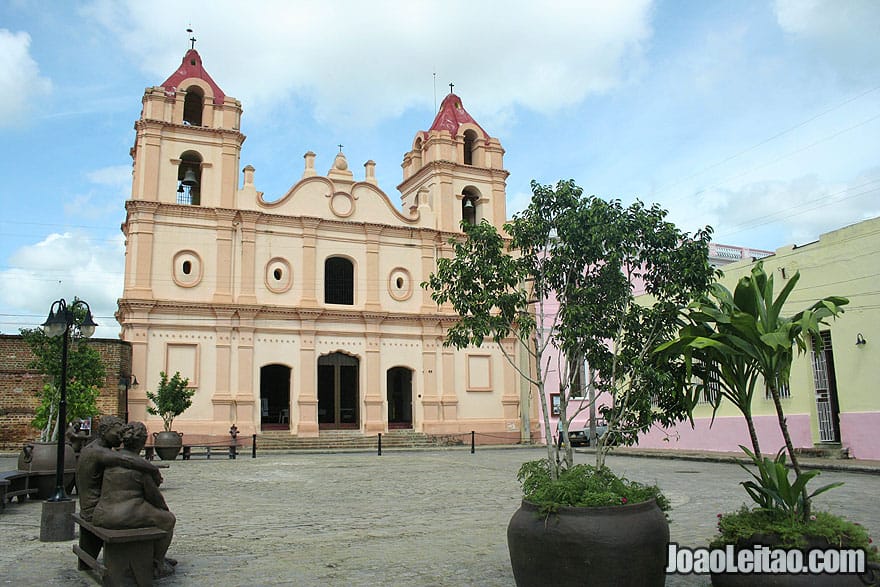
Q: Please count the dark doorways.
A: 3